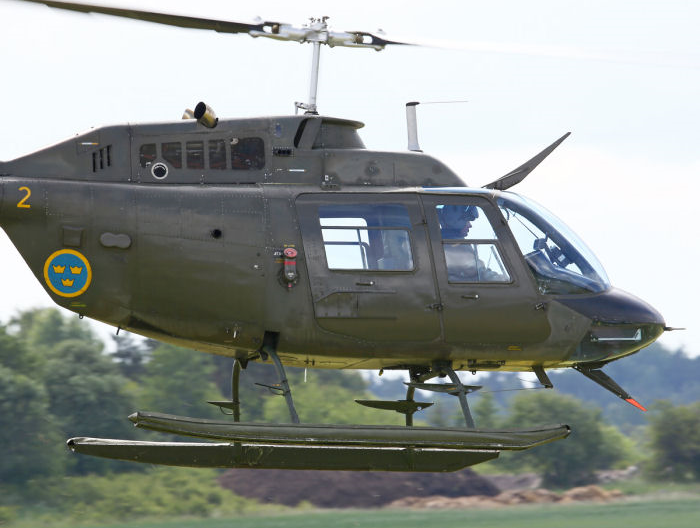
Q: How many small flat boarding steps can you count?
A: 4